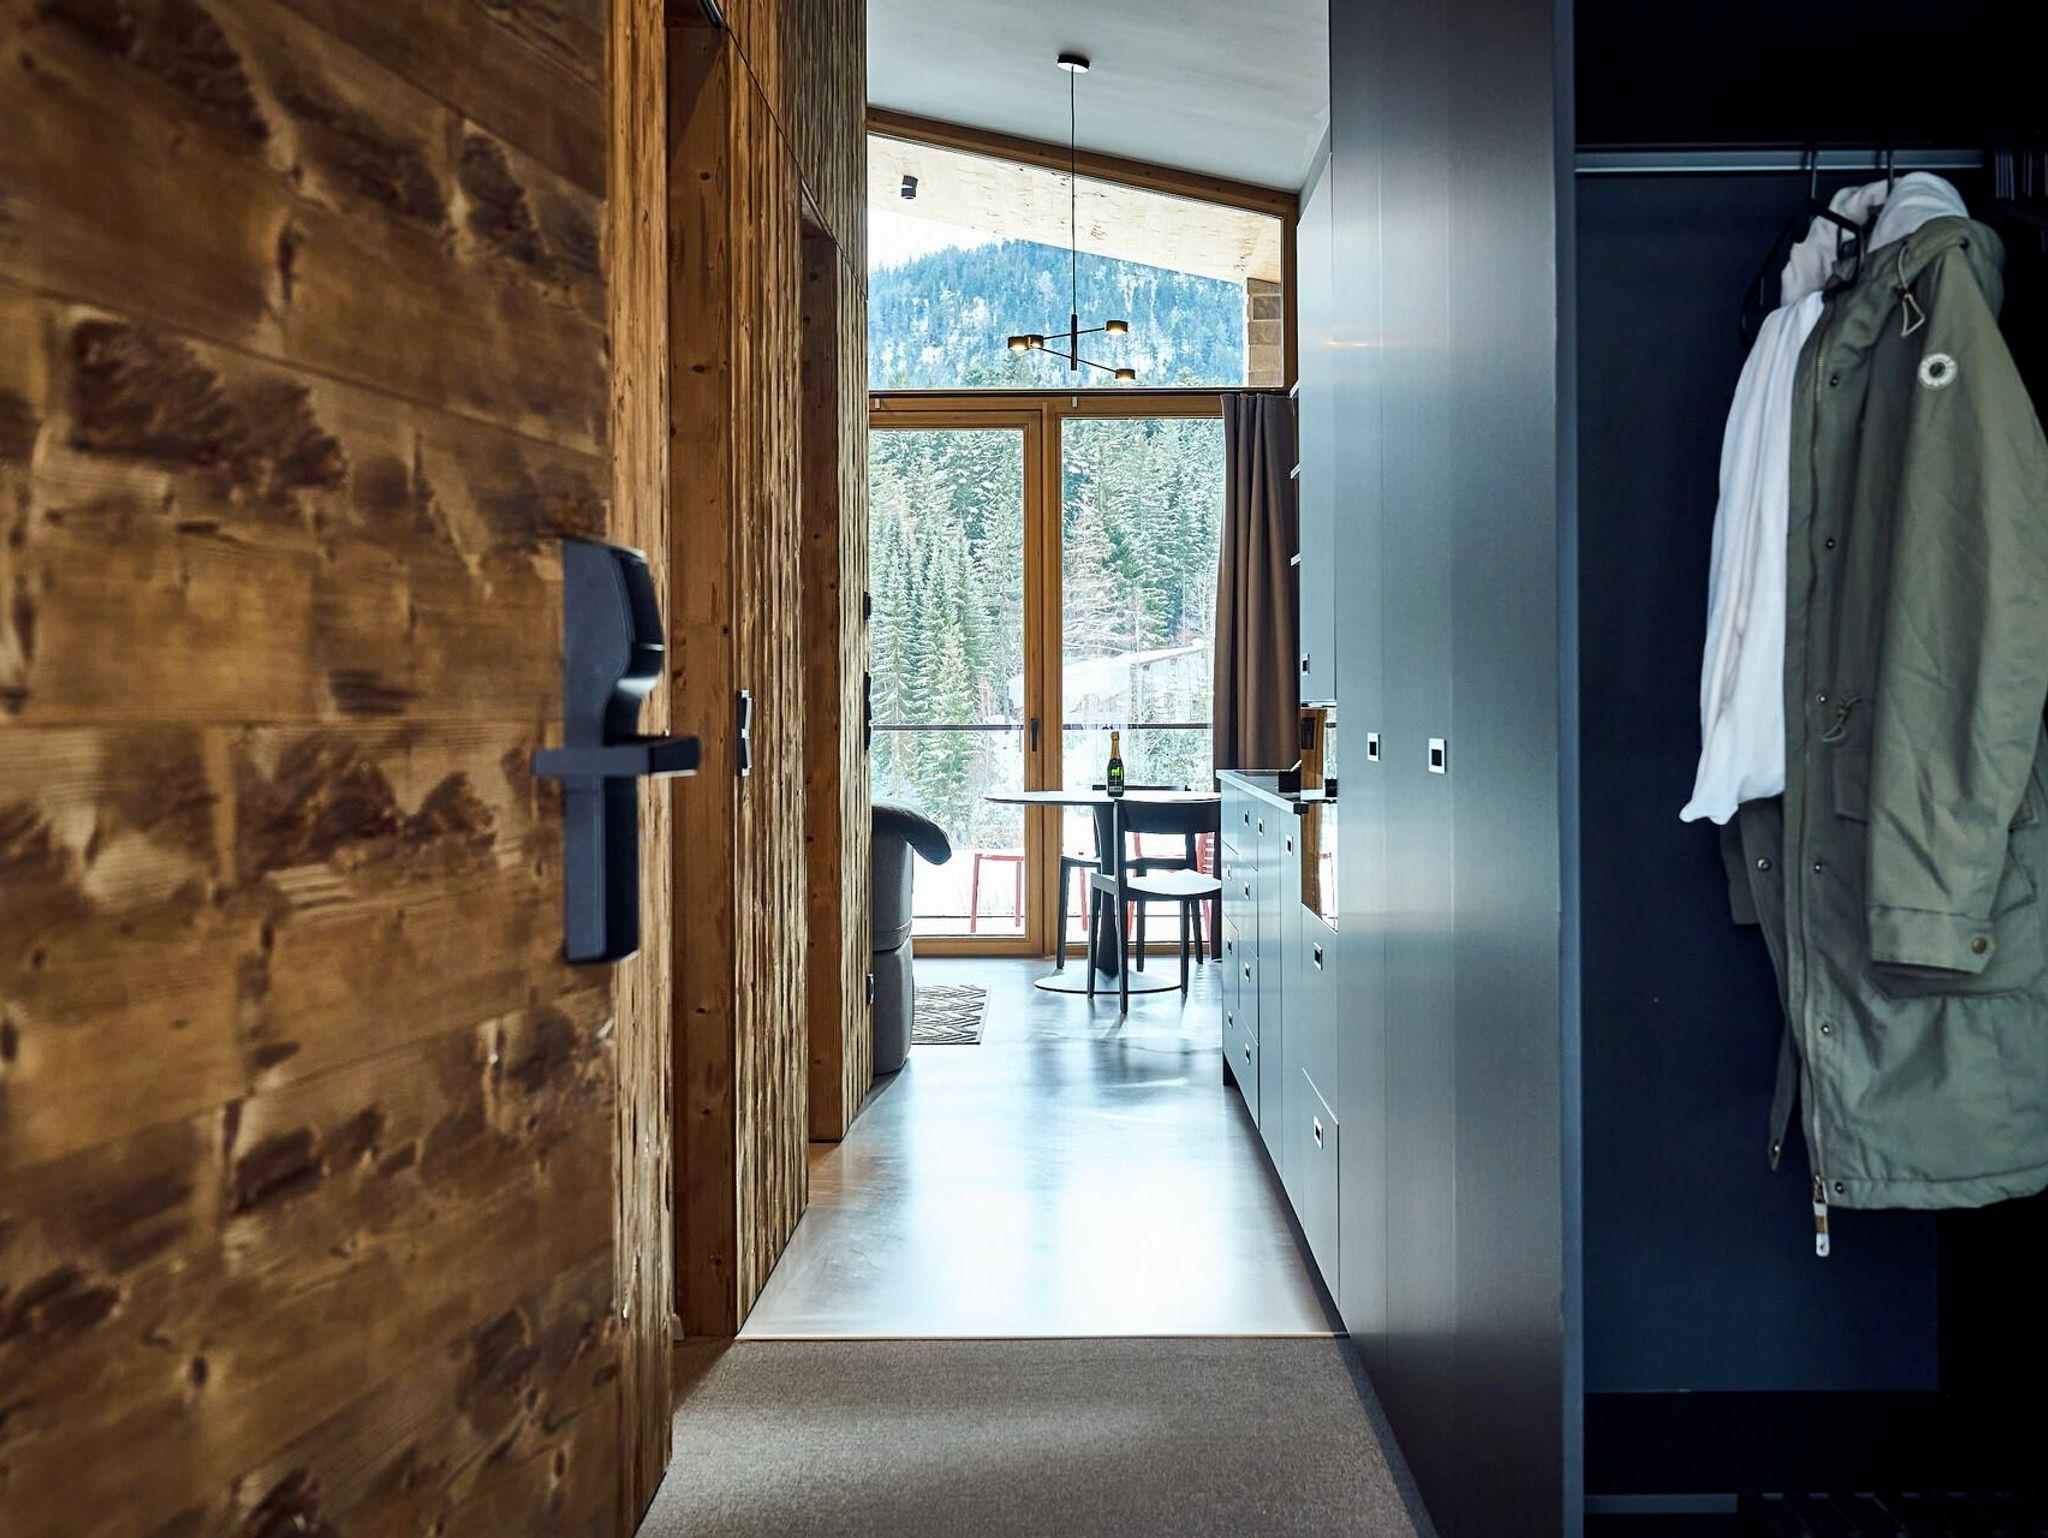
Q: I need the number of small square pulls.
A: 14